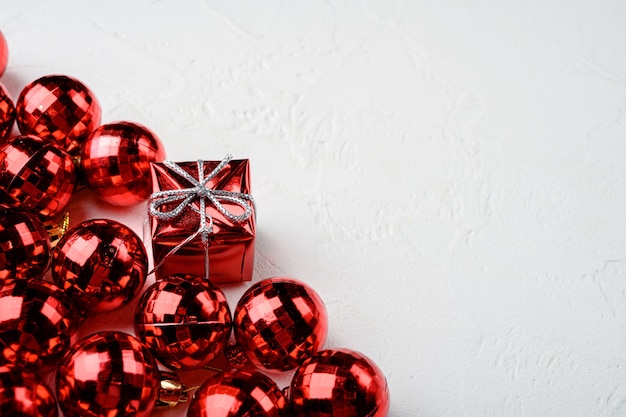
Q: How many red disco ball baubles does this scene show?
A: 14